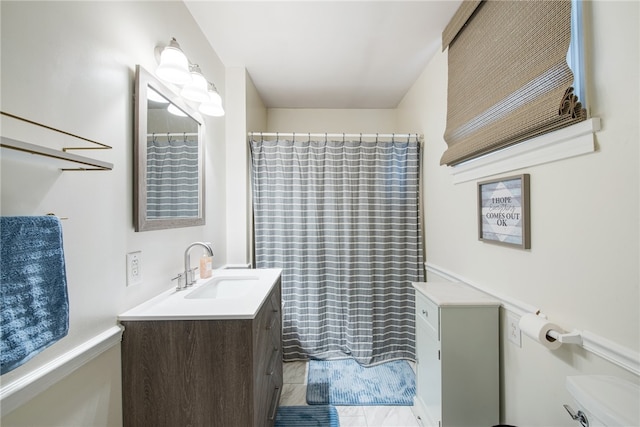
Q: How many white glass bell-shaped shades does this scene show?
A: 3